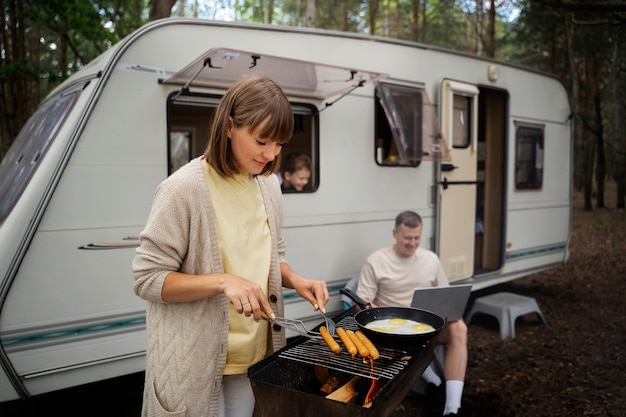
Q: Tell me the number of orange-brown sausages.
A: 4